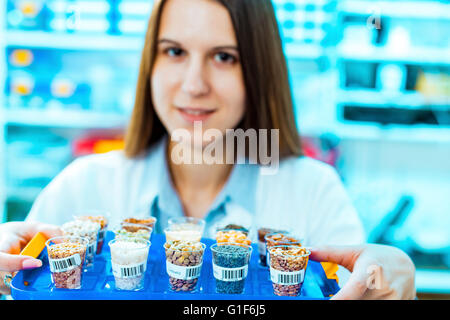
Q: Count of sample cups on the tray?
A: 15